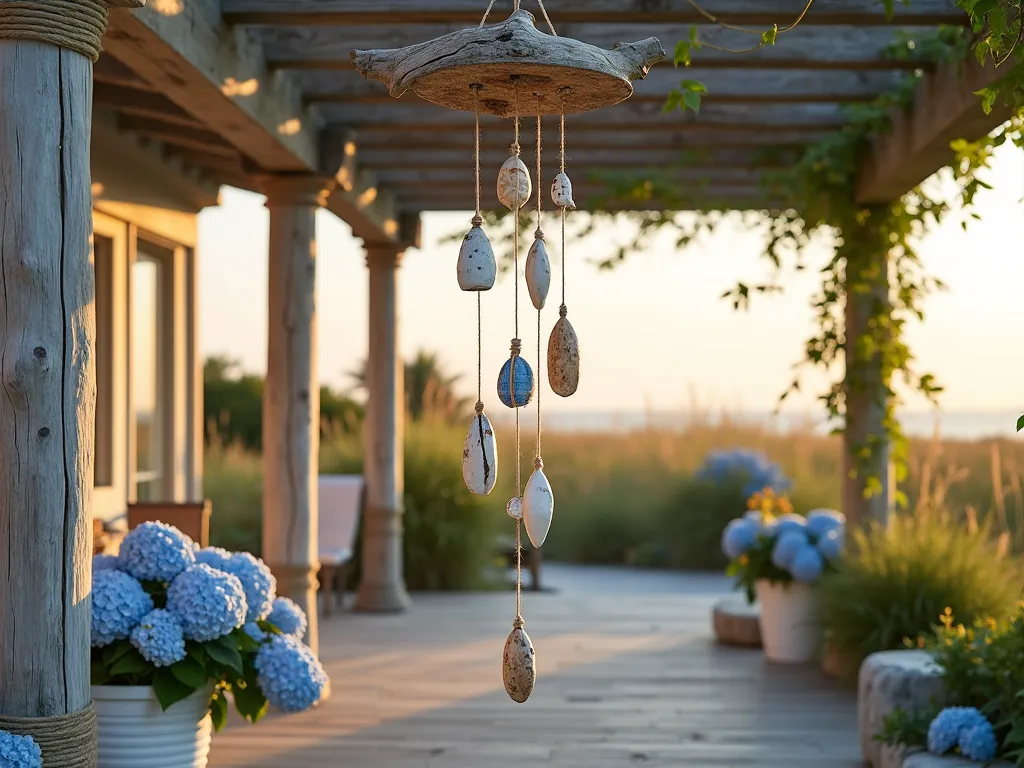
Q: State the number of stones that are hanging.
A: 10